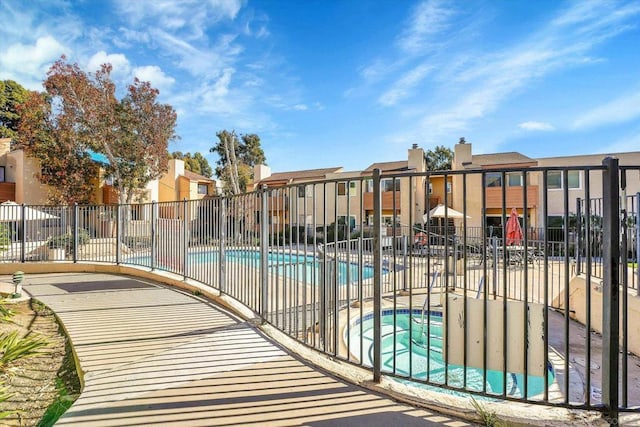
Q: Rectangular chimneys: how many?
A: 4